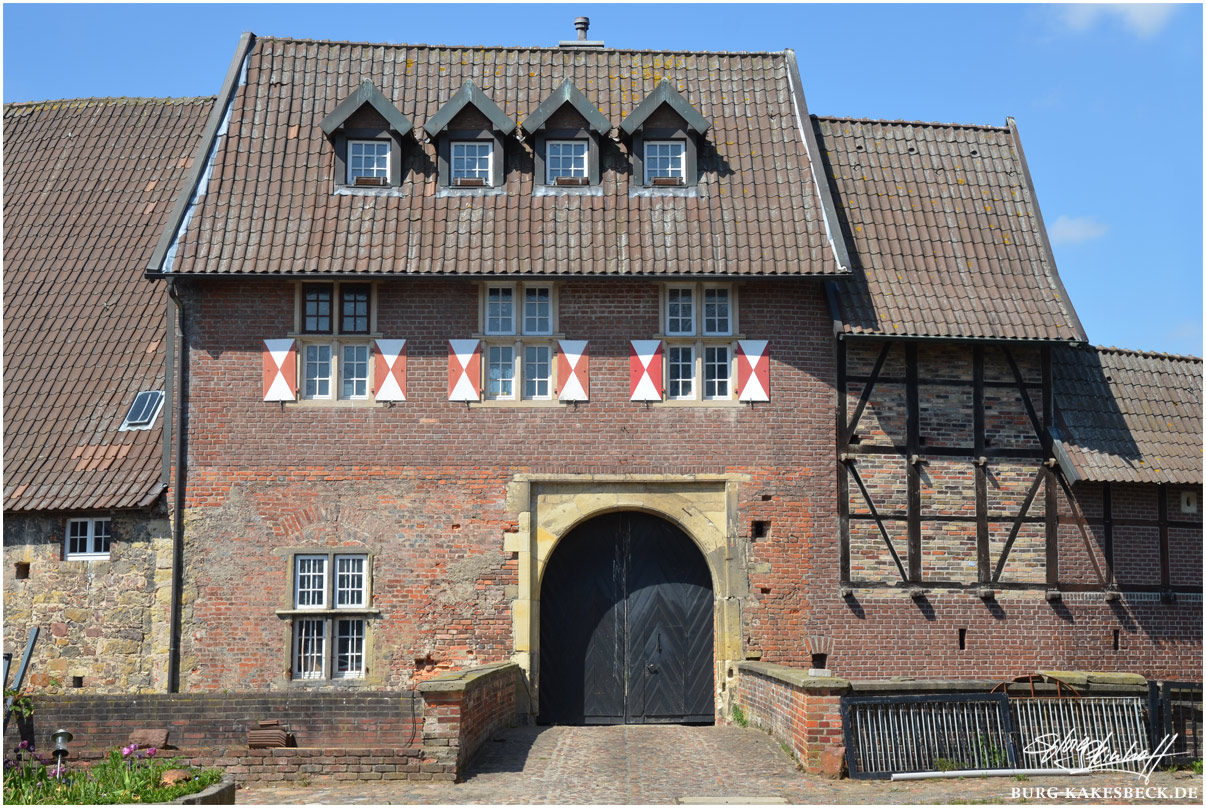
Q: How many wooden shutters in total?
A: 6